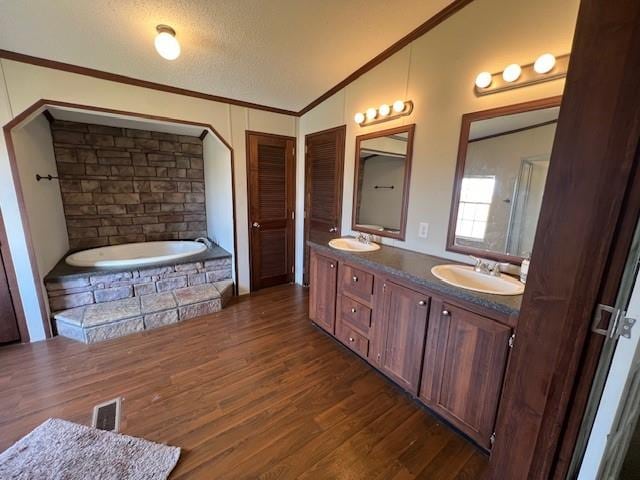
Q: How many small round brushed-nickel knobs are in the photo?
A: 6